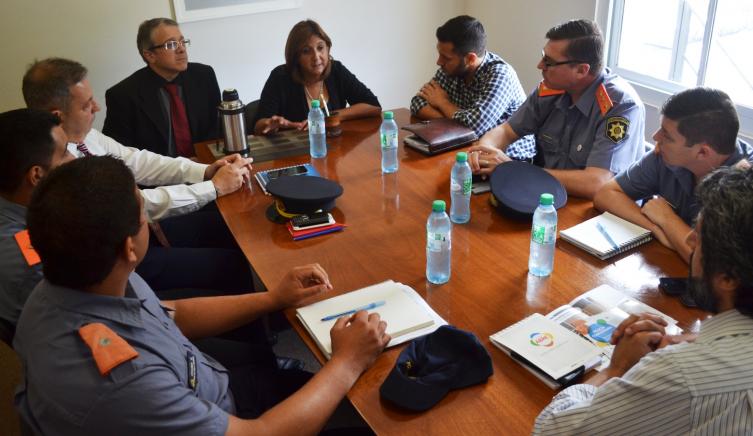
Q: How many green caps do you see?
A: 5